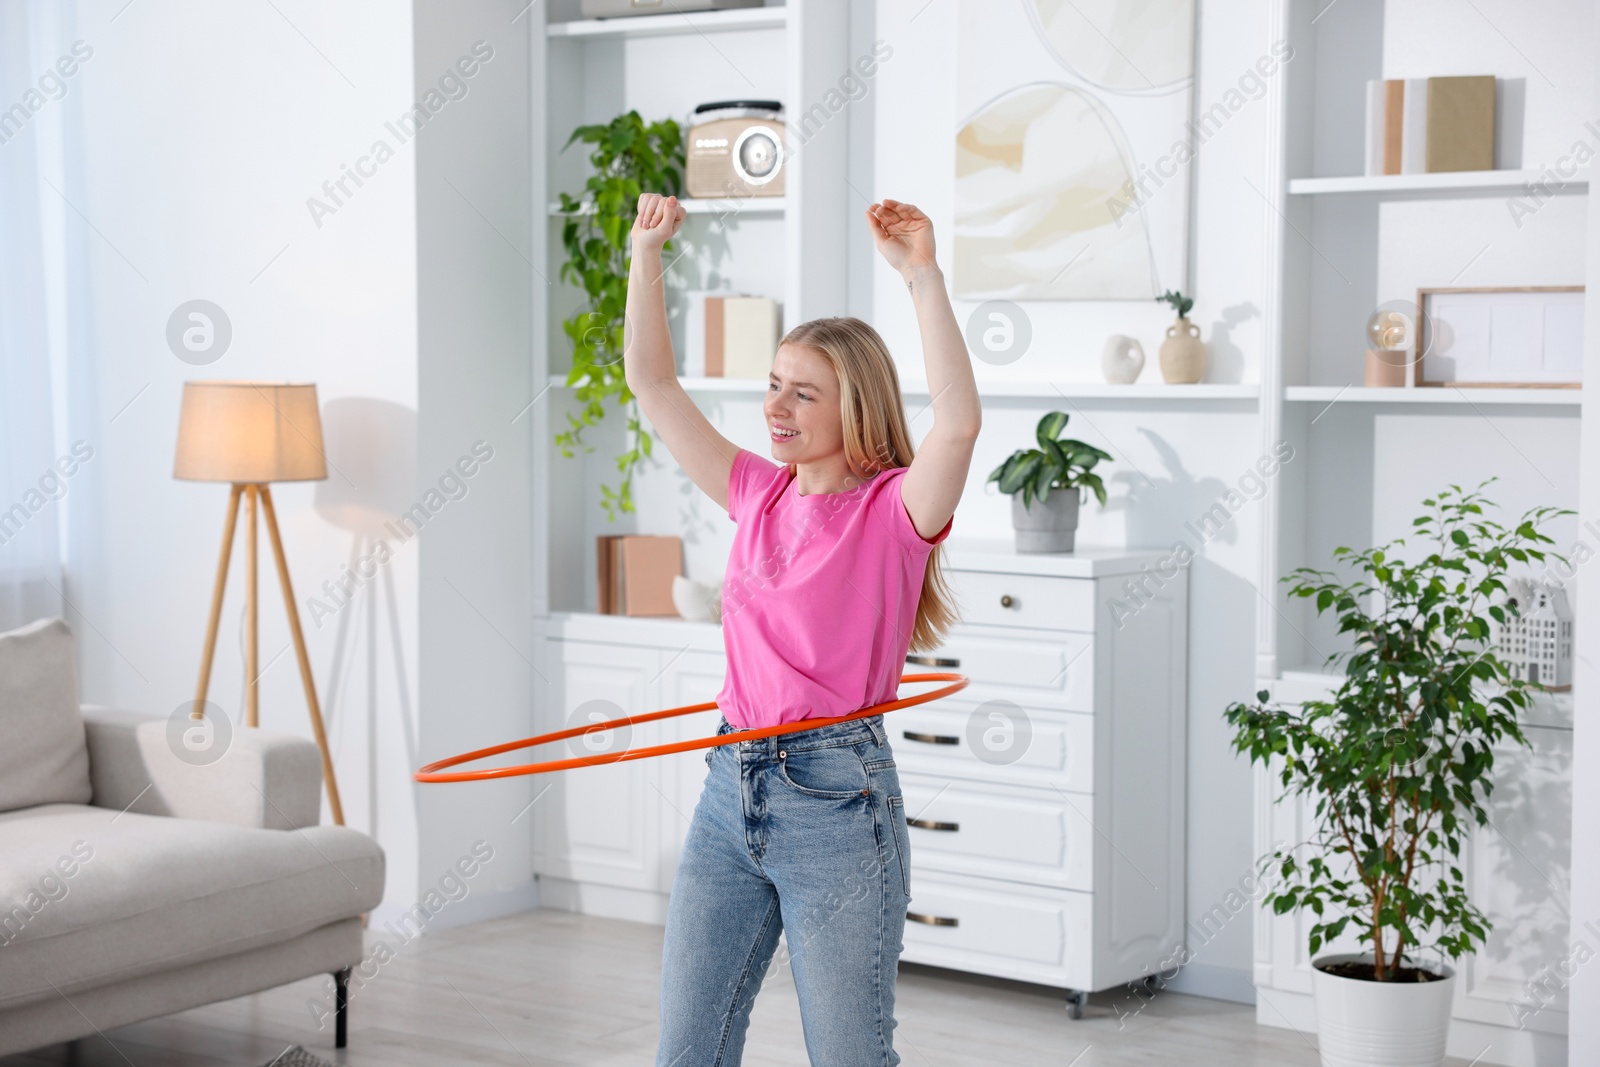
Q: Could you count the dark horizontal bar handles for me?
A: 4